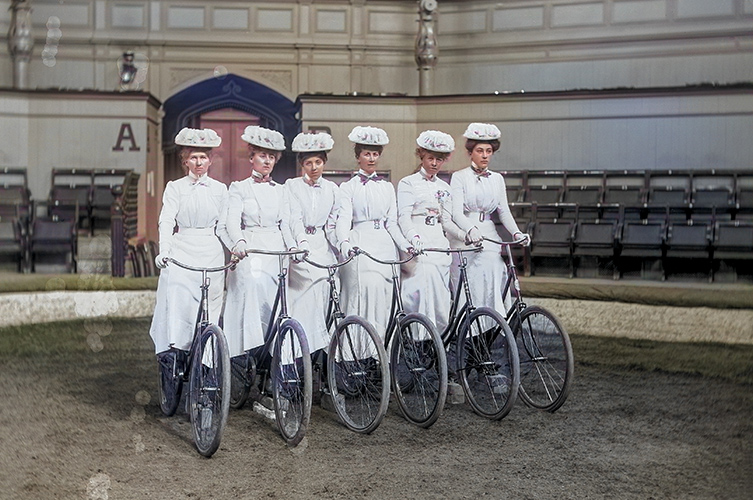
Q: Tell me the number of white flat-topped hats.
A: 6